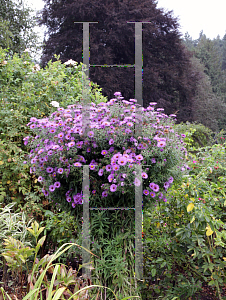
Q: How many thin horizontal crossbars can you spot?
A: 2